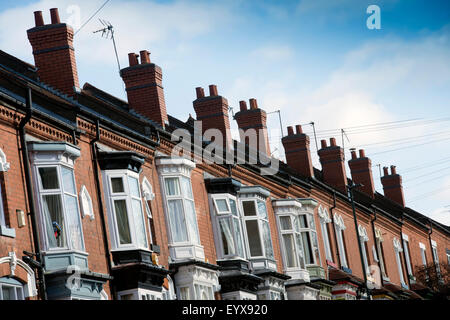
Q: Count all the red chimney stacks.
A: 8